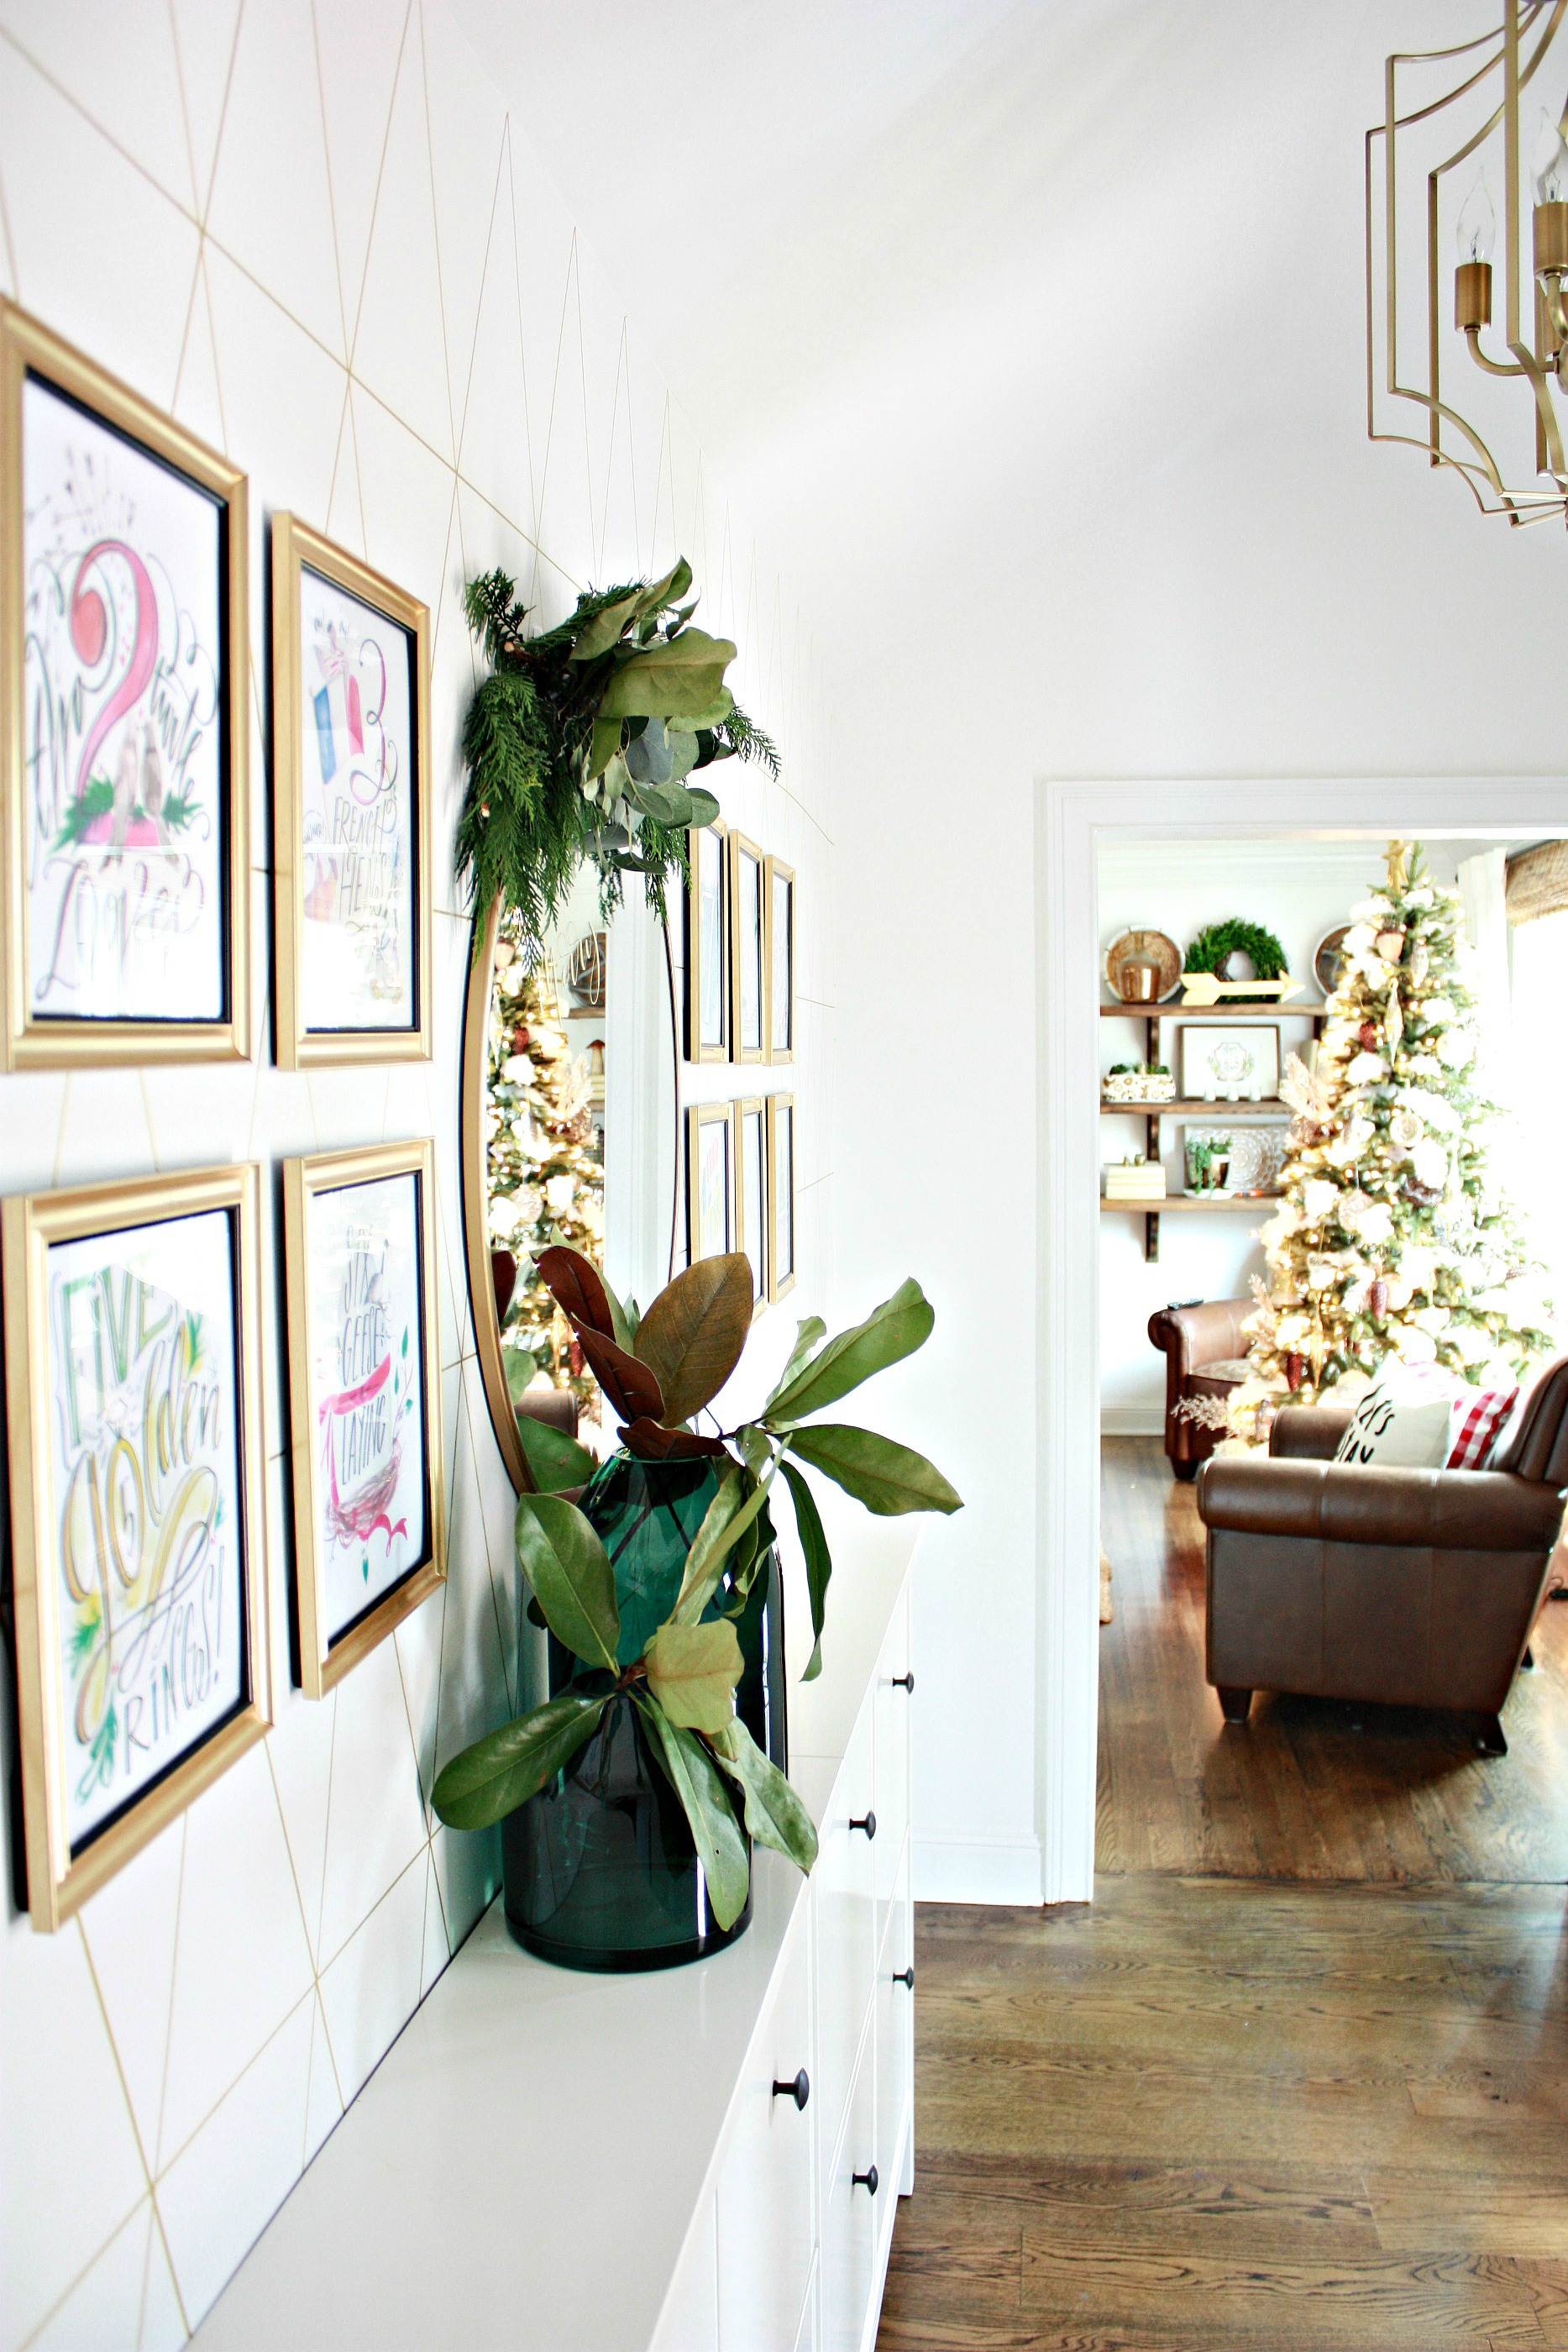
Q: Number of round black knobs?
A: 5